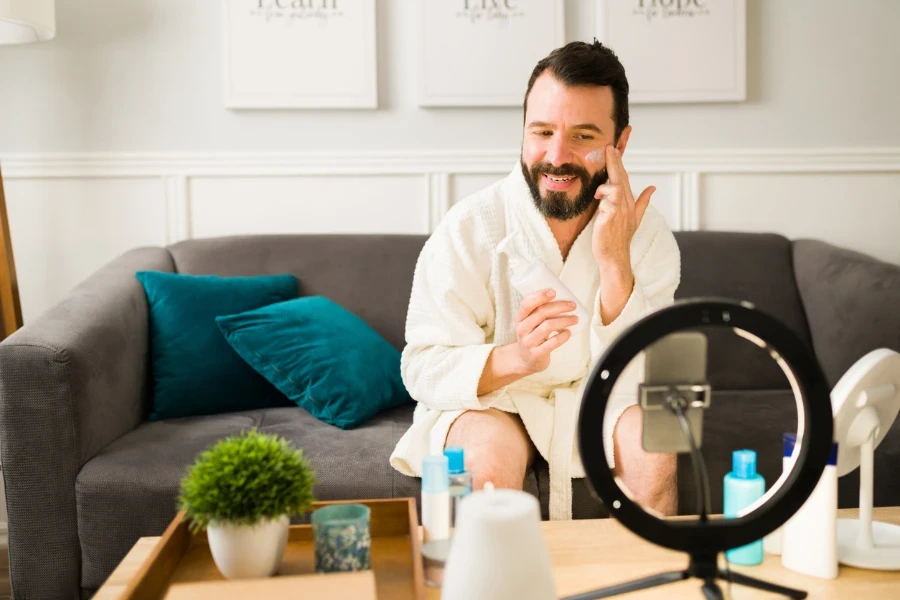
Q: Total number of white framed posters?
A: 3